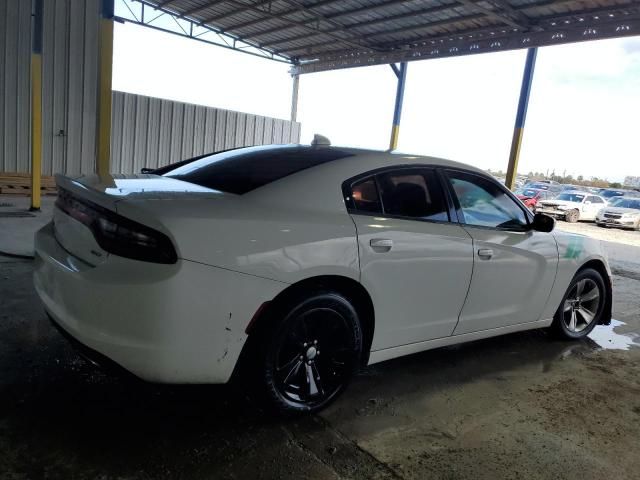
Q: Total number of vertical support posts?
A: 5